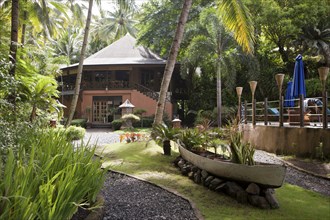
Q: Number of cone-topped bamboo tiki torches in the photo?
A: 4